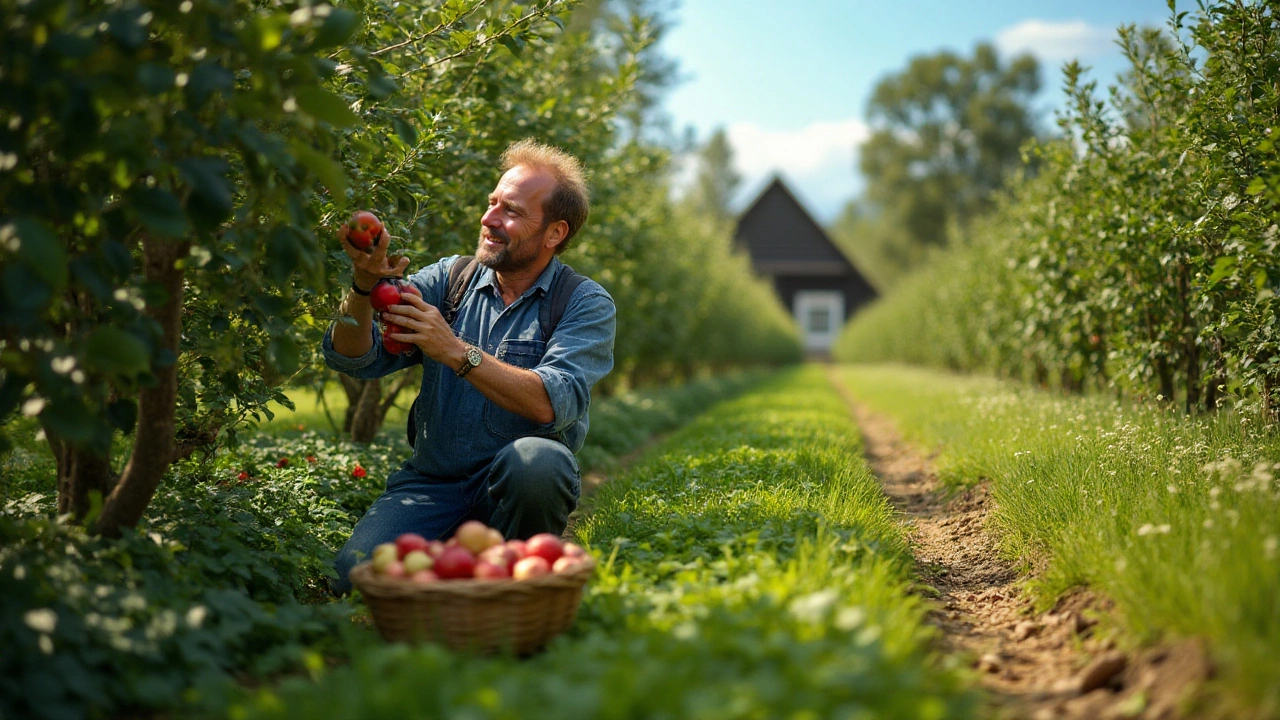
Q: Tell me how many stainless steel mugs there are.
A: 0